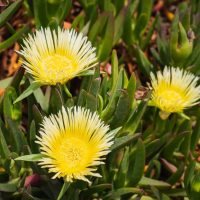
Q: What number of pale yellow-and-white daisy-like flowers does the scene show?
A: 3